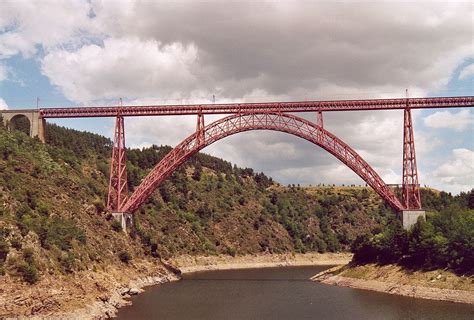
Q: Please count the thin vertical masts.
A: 4